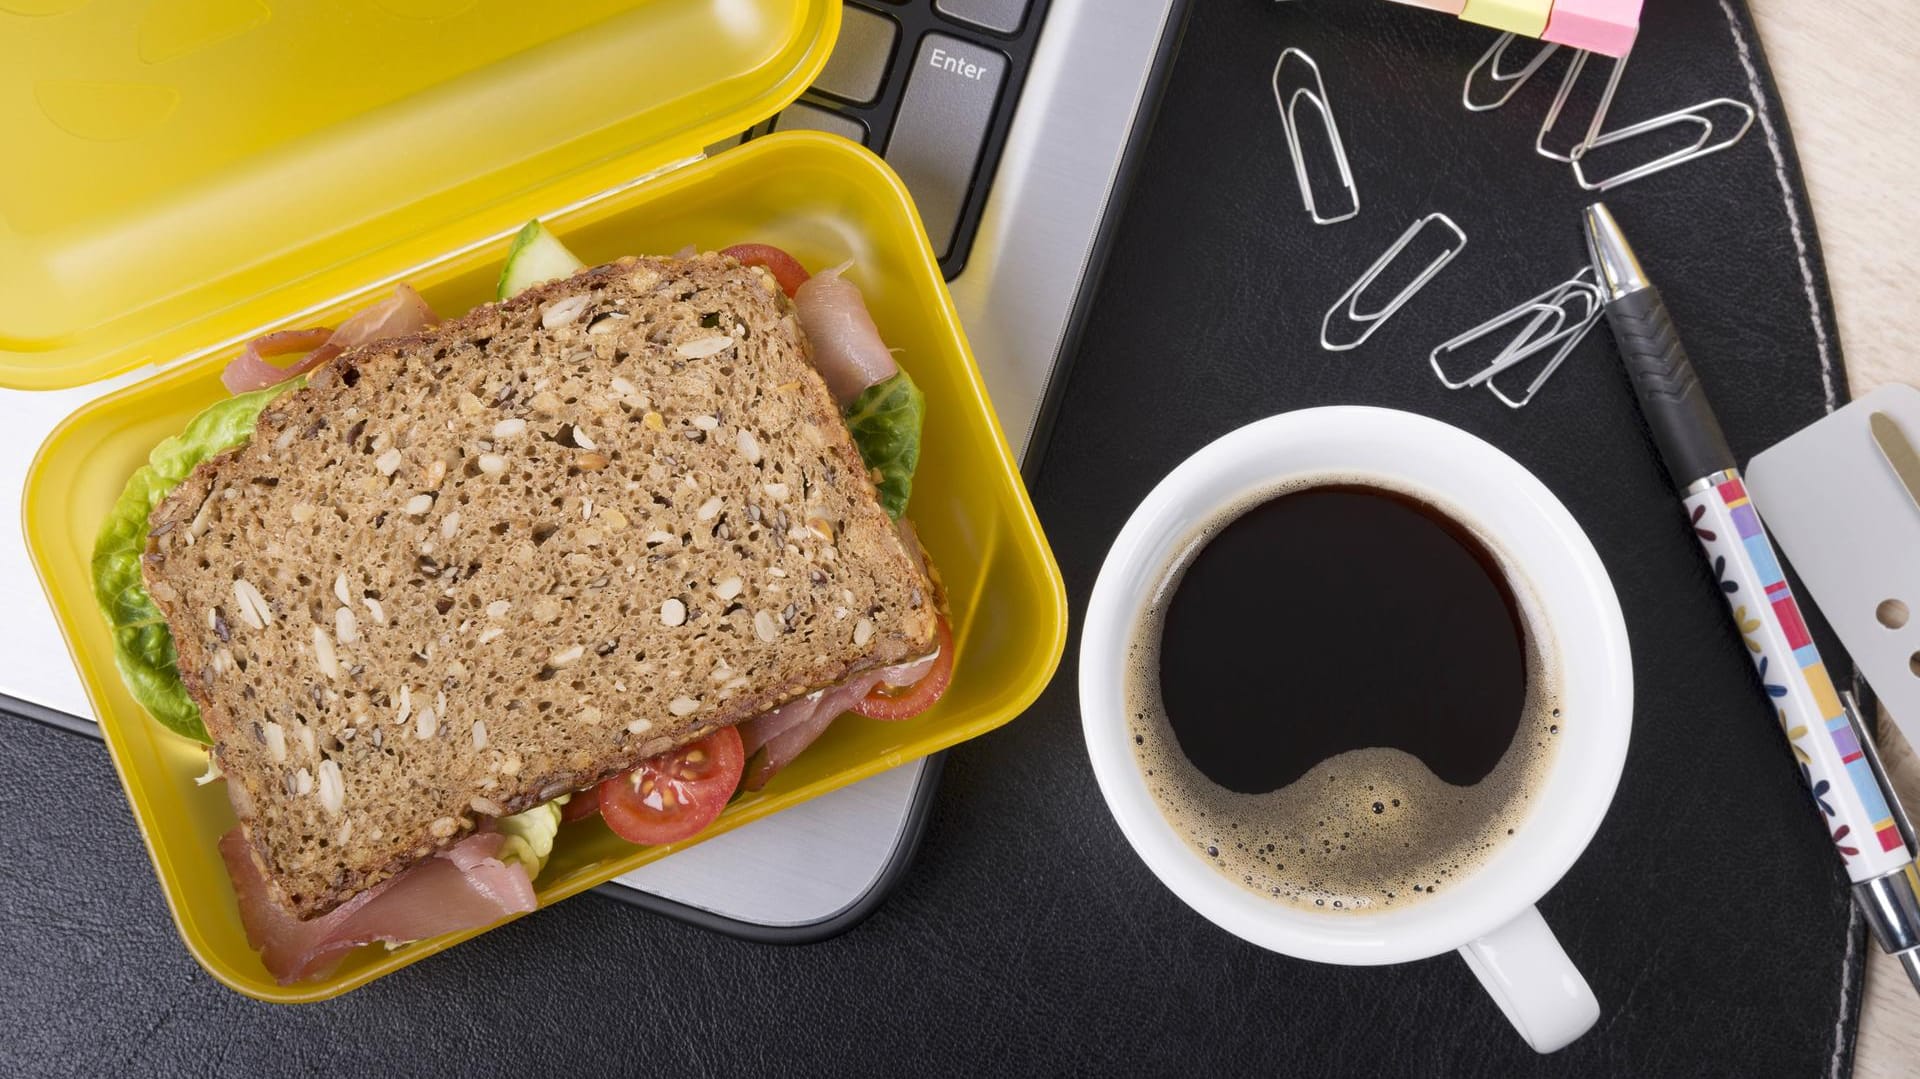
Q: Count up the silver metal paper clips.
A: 7